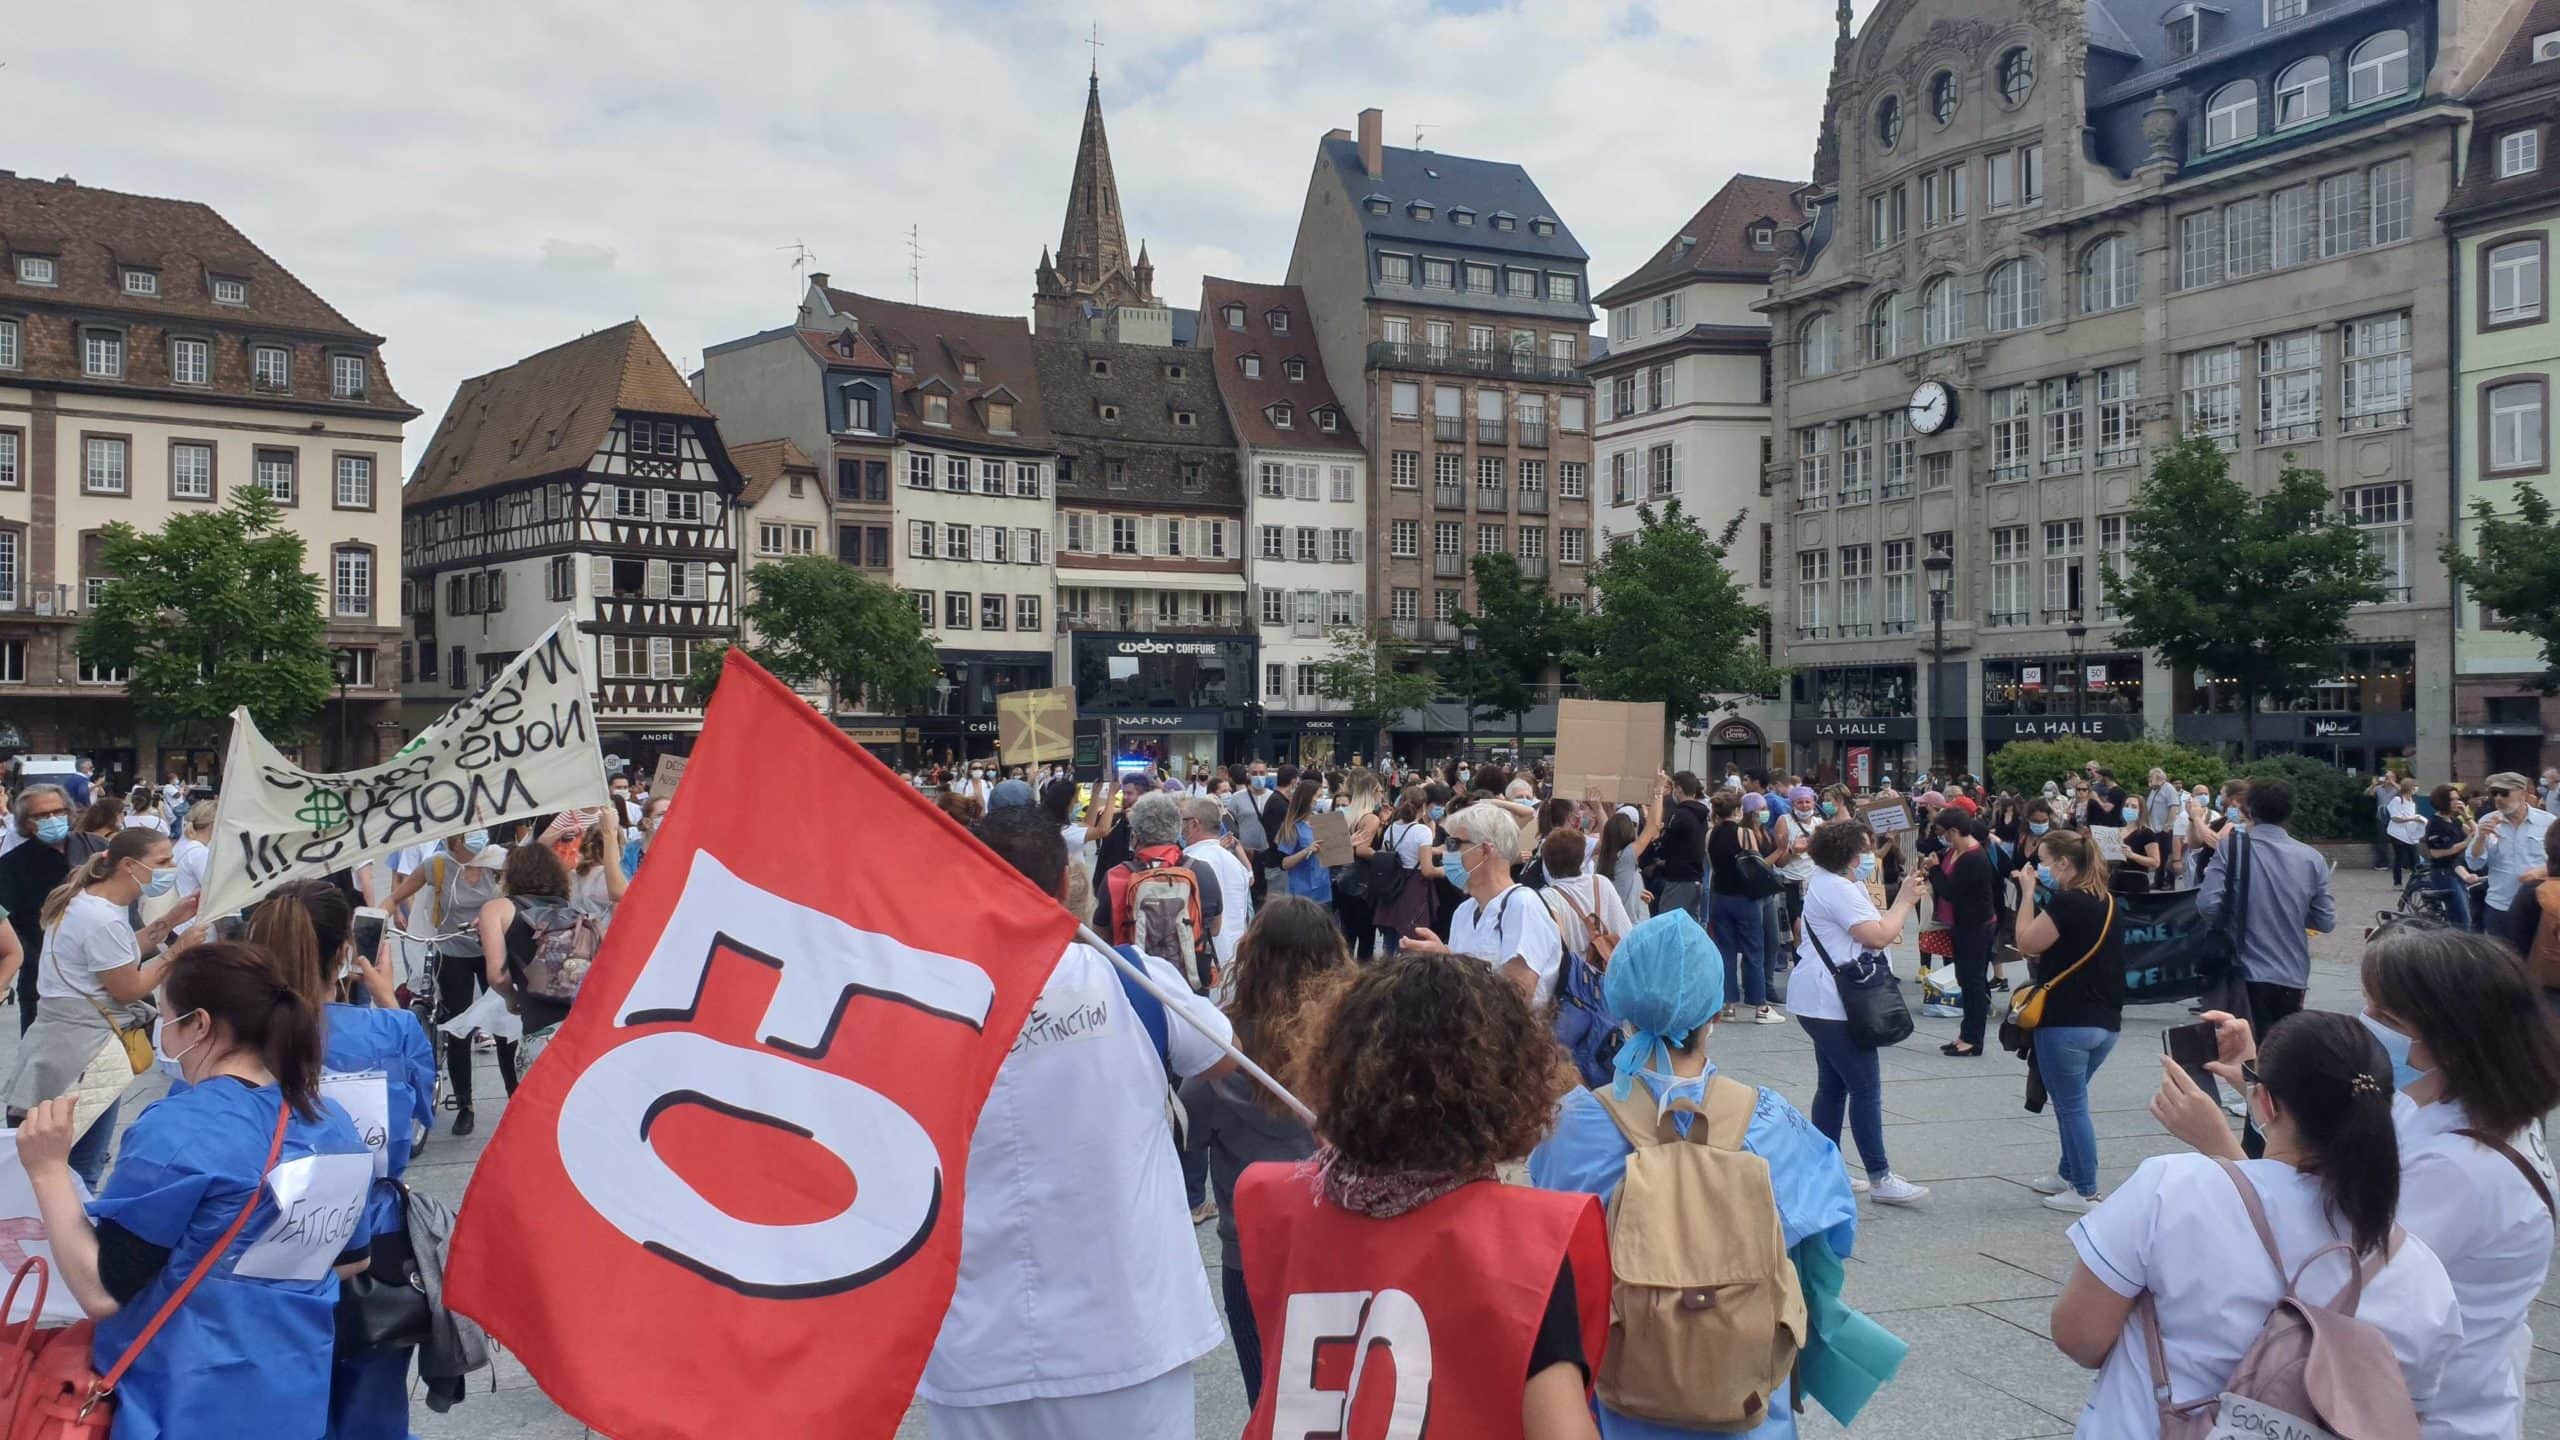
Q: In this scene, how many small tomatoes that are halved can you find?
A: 0